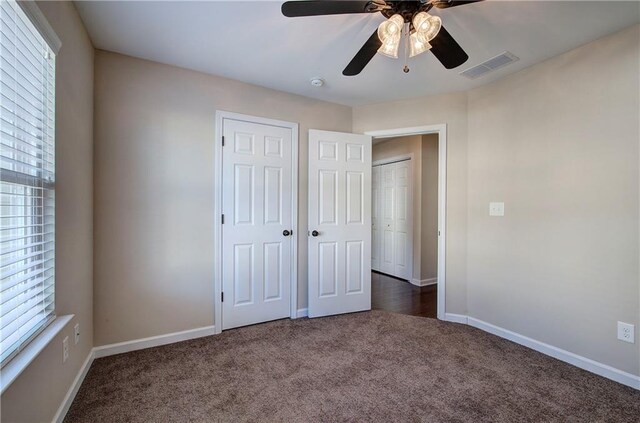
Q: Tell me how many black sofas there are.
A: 0